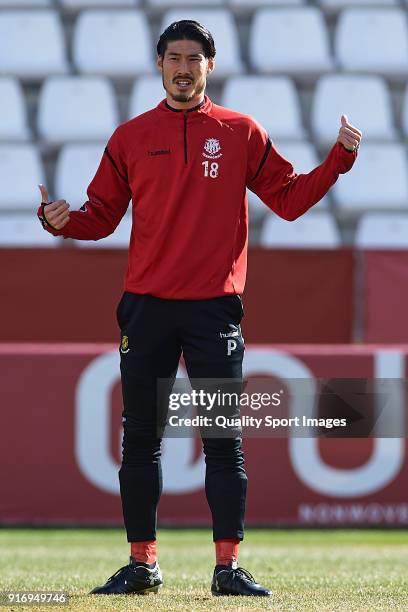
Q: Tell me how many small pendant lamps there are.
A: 0